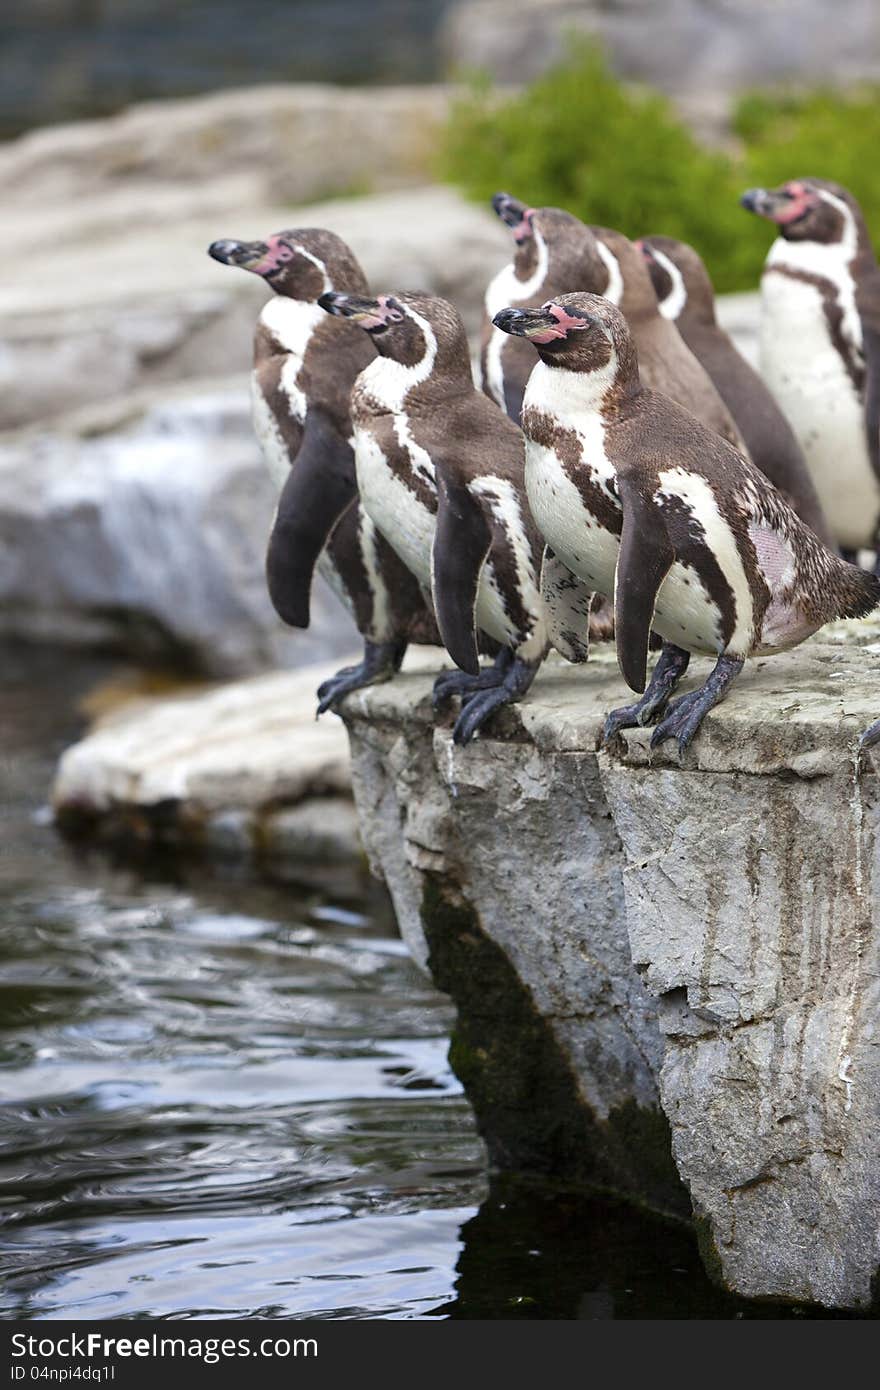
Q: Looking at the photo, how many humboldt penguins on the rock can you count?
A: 7